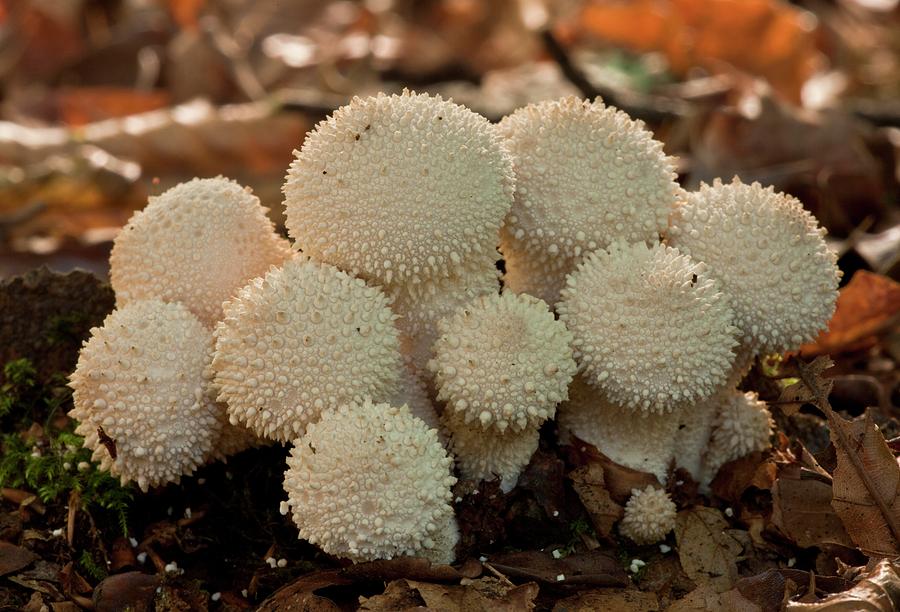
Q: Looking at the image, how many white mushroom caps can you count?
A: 11